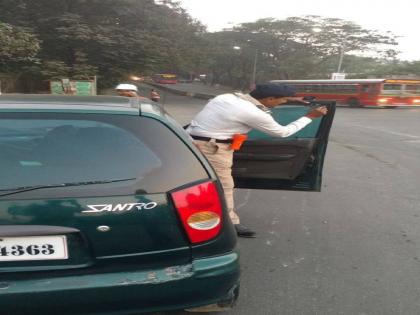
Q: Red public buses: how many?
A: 2